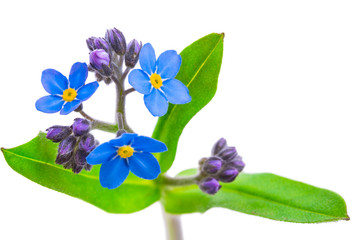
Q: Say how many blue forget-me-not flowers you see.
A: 3